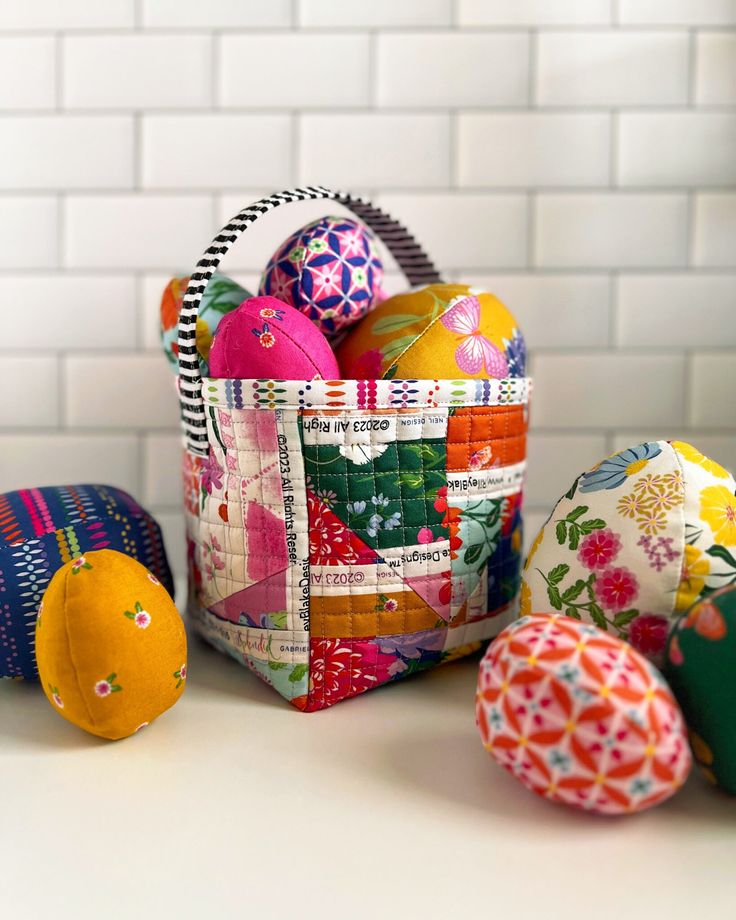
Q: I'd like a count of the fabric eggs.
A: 9